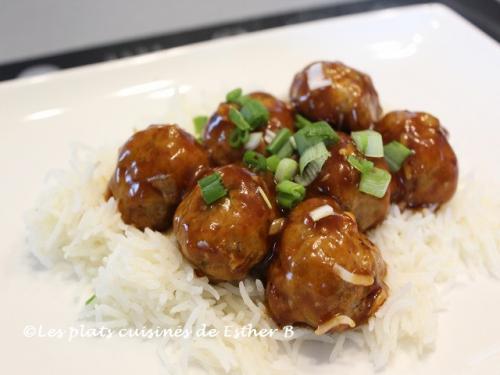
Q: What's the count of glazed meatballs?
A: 7